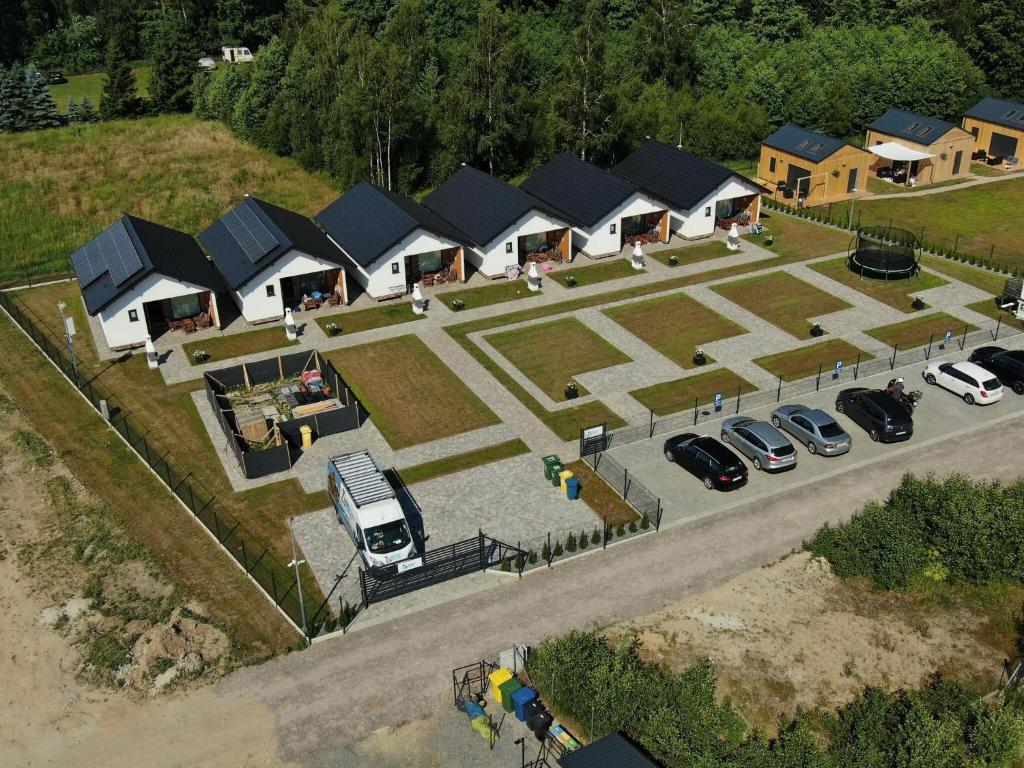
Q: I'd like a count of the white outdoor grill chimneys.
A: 6